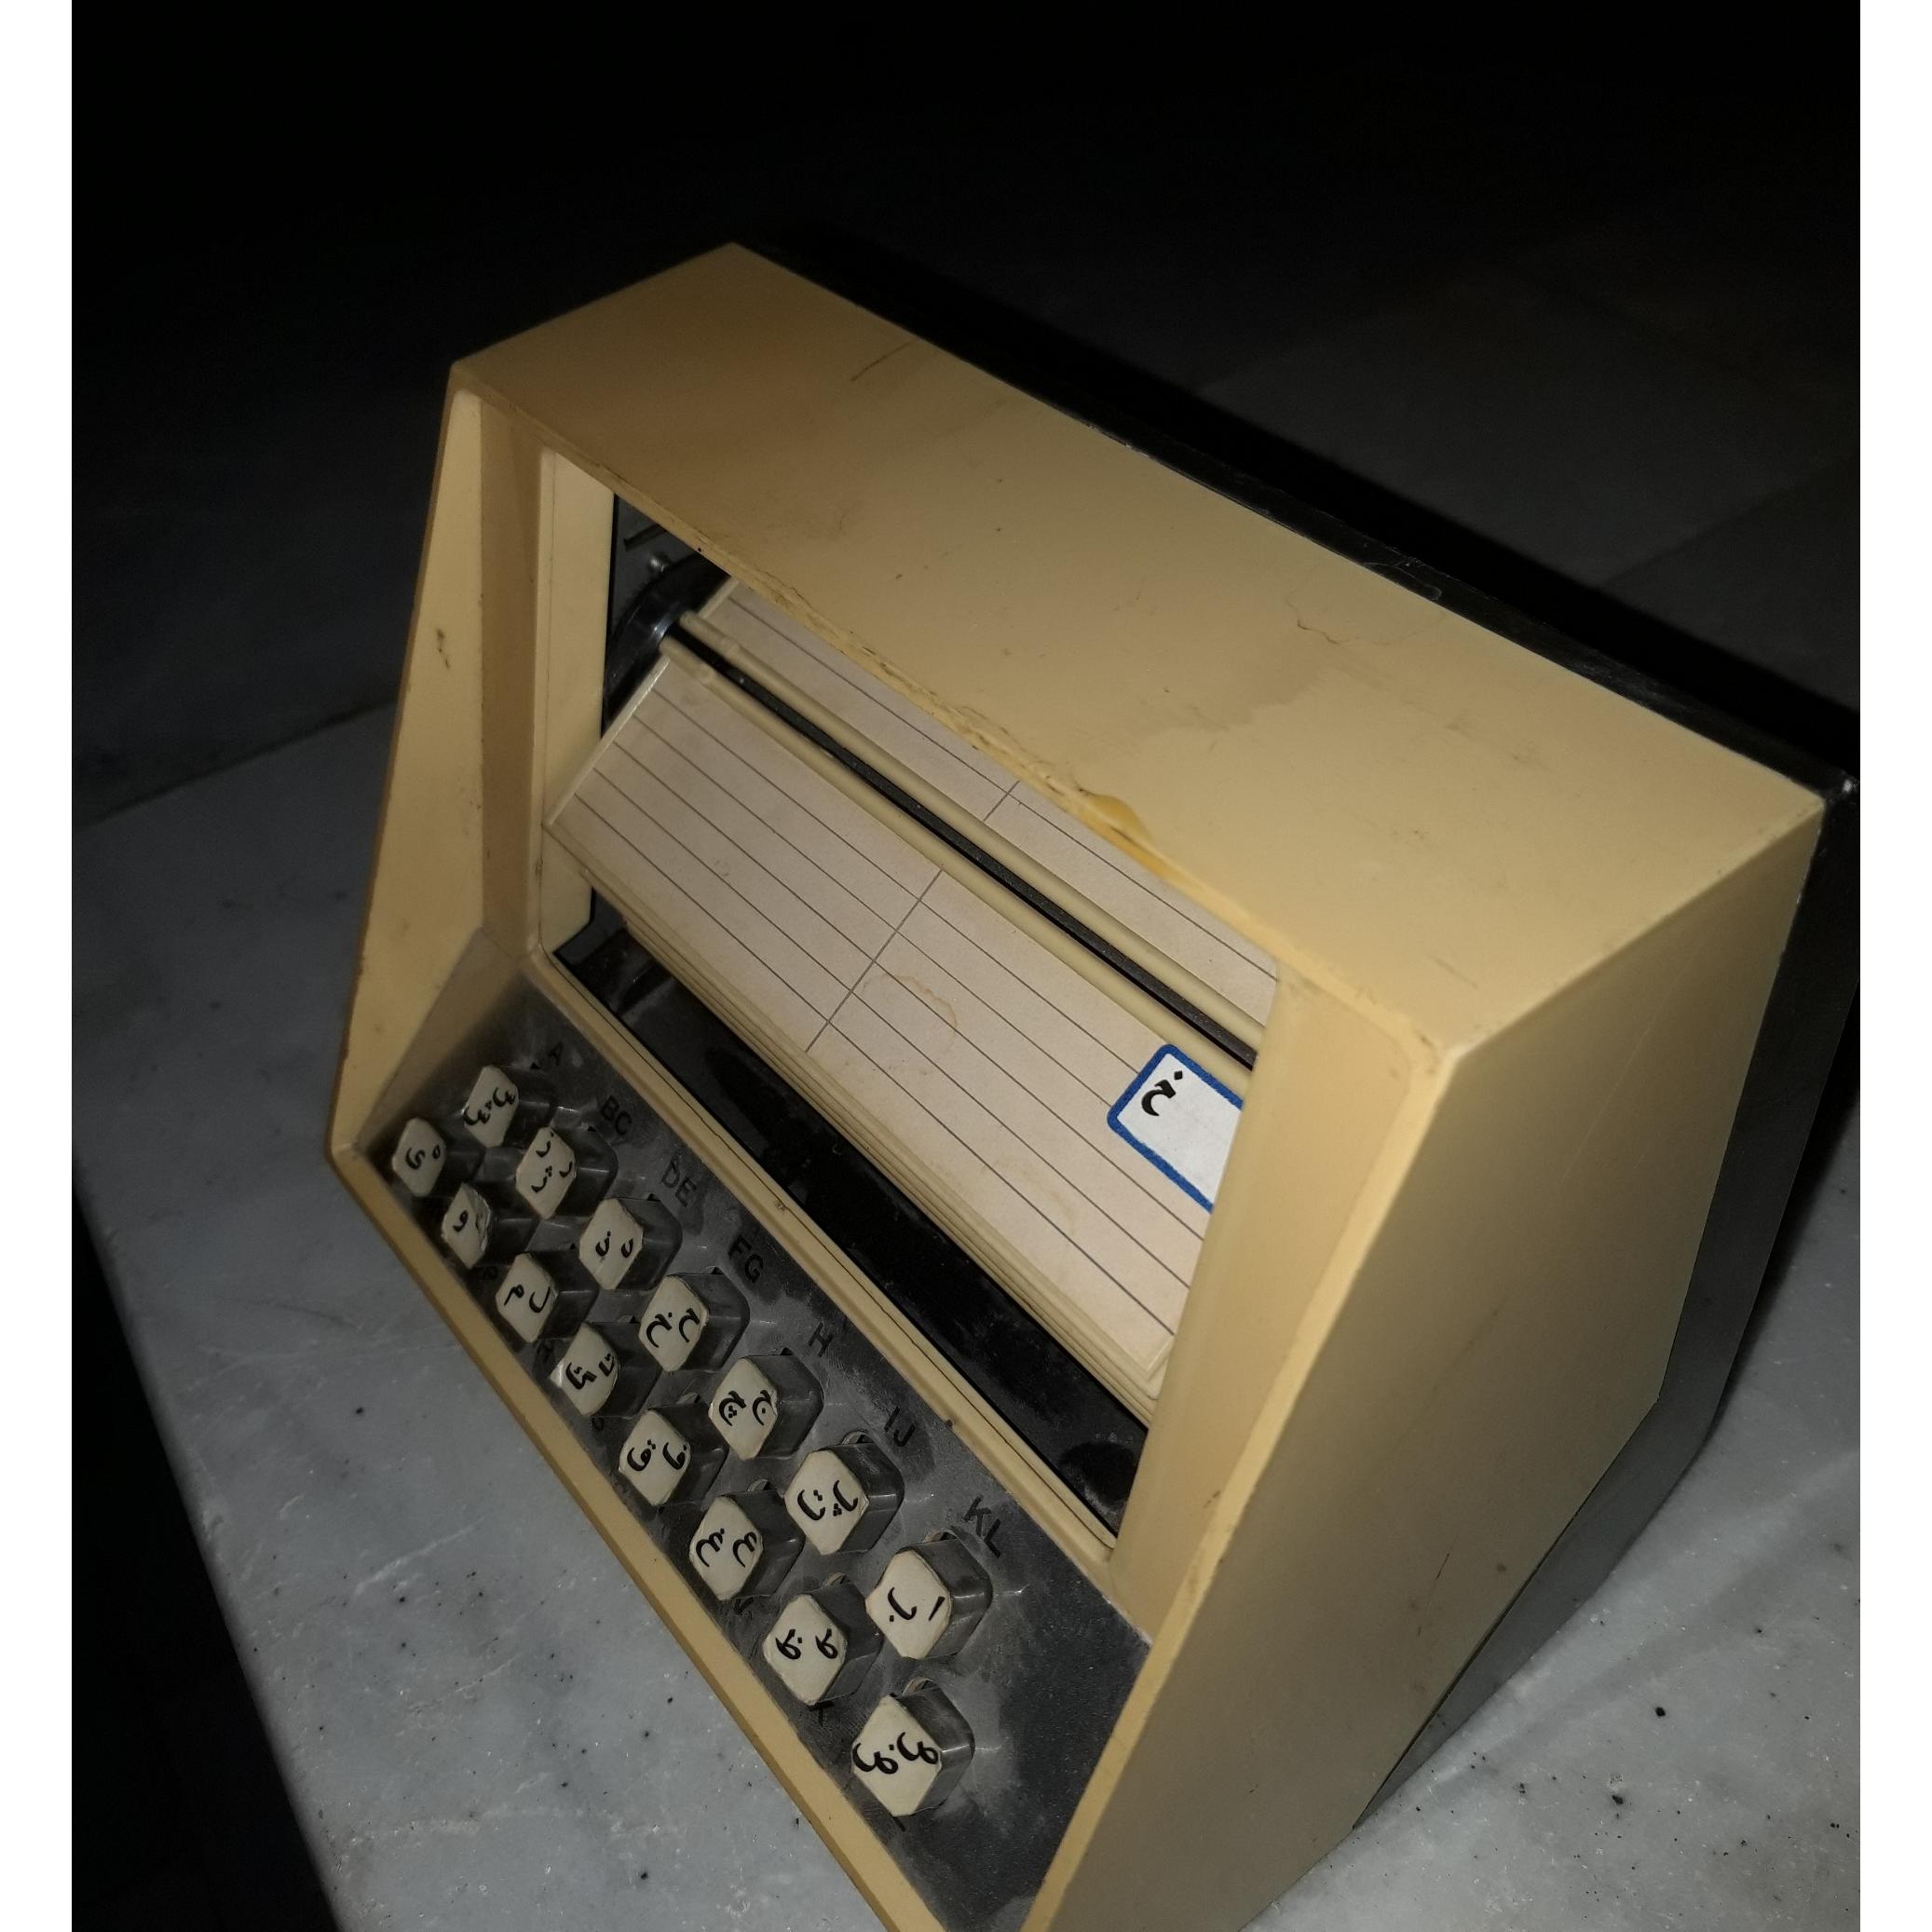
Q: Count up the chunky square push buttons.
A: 15